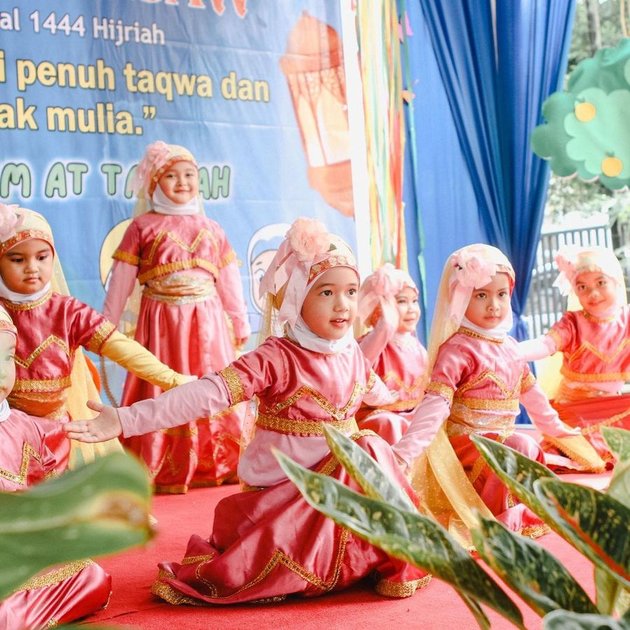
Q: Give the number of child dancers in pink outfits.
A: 7